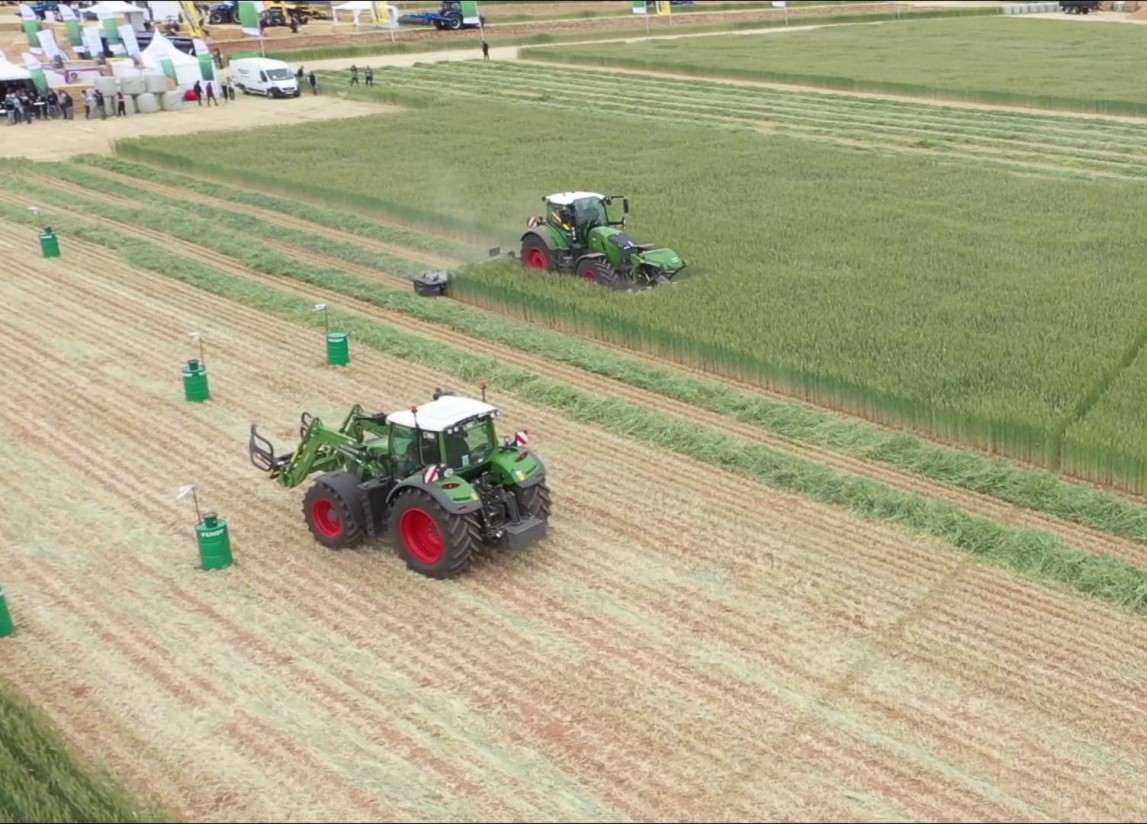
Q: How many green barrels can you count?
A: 5